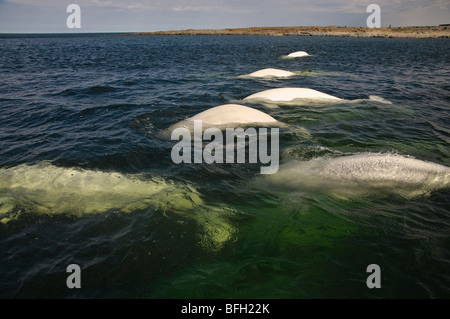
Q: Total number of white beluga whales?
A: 6